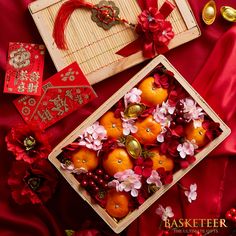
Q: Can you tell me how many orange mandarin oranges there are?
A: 8